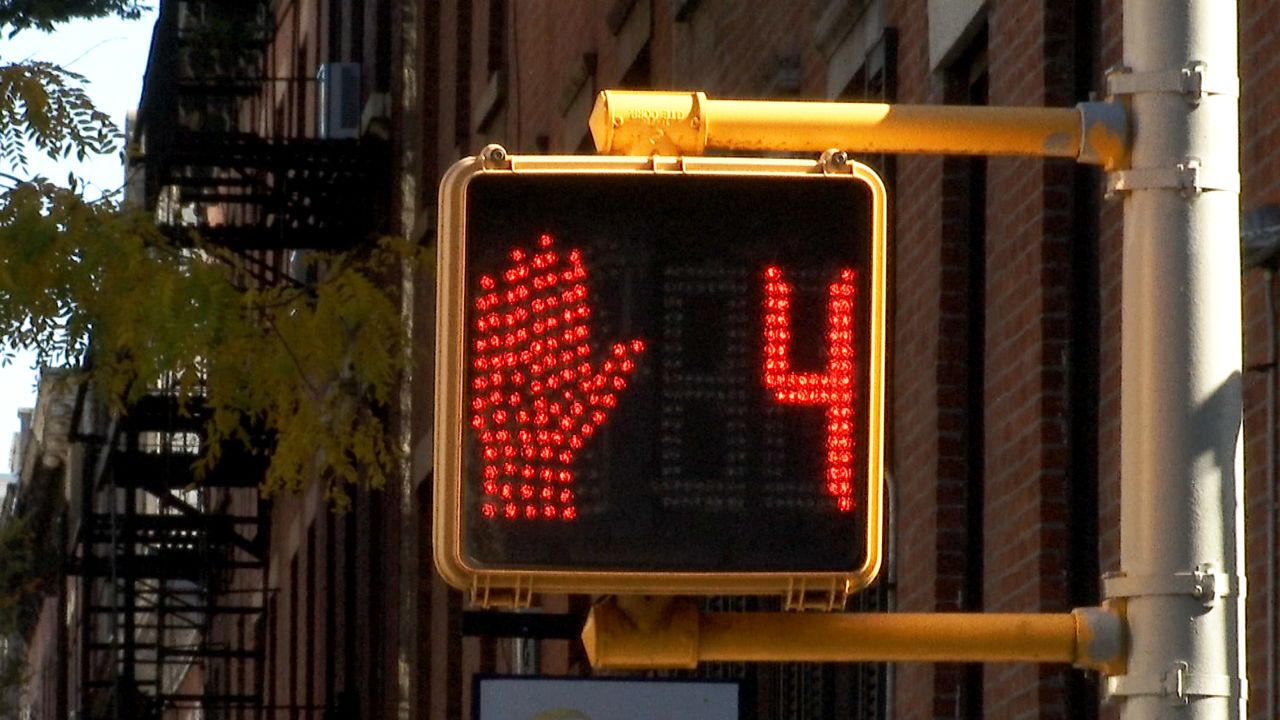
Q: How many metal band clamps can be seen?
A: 4